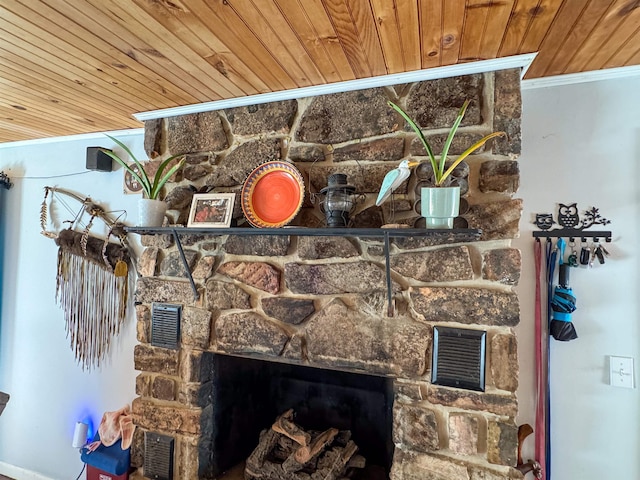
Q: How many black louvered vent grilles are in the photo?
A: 3